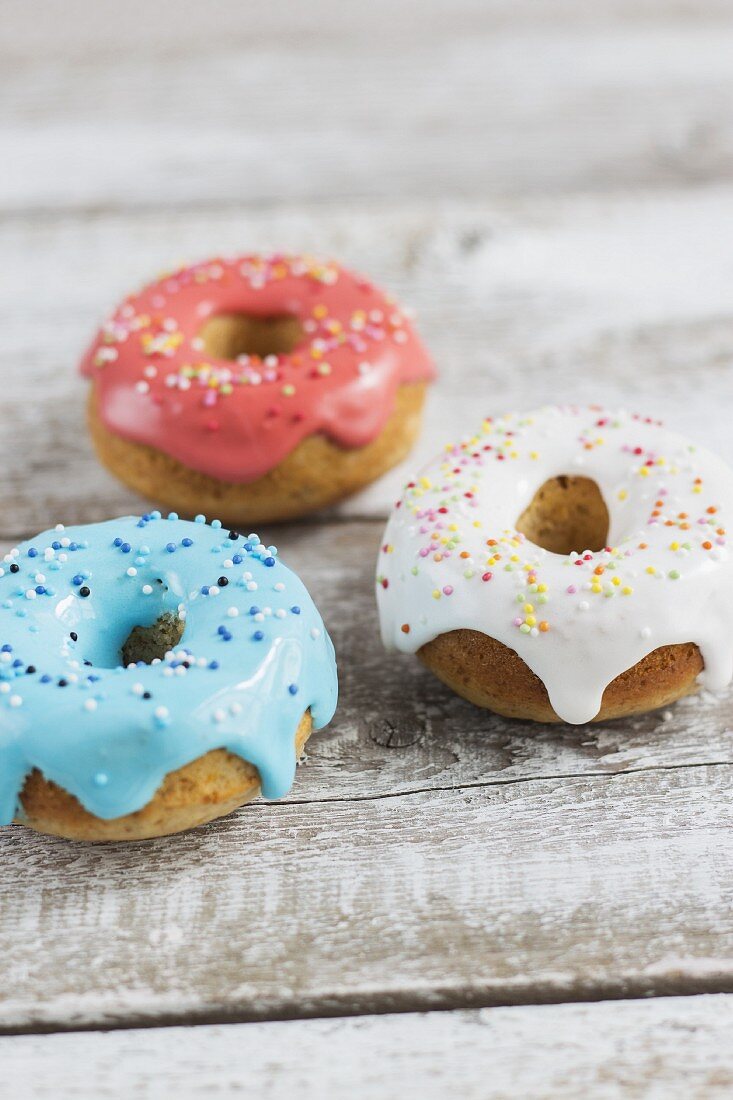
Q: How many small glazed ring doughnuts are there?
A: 3